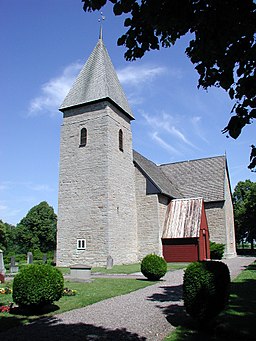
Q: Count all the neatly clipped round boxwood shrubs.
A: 3